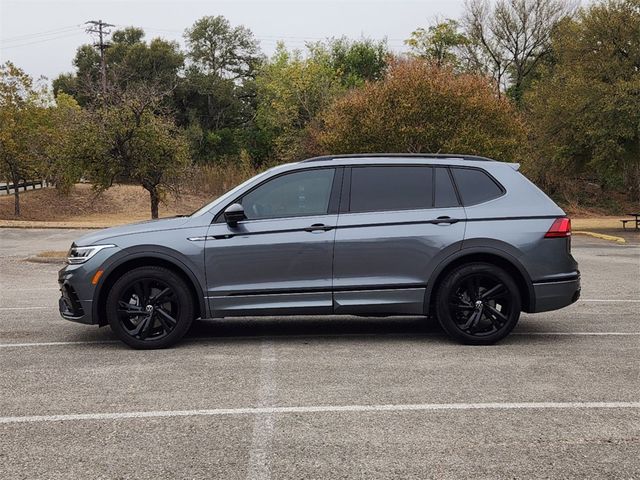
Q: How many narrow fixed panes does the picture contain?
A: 1